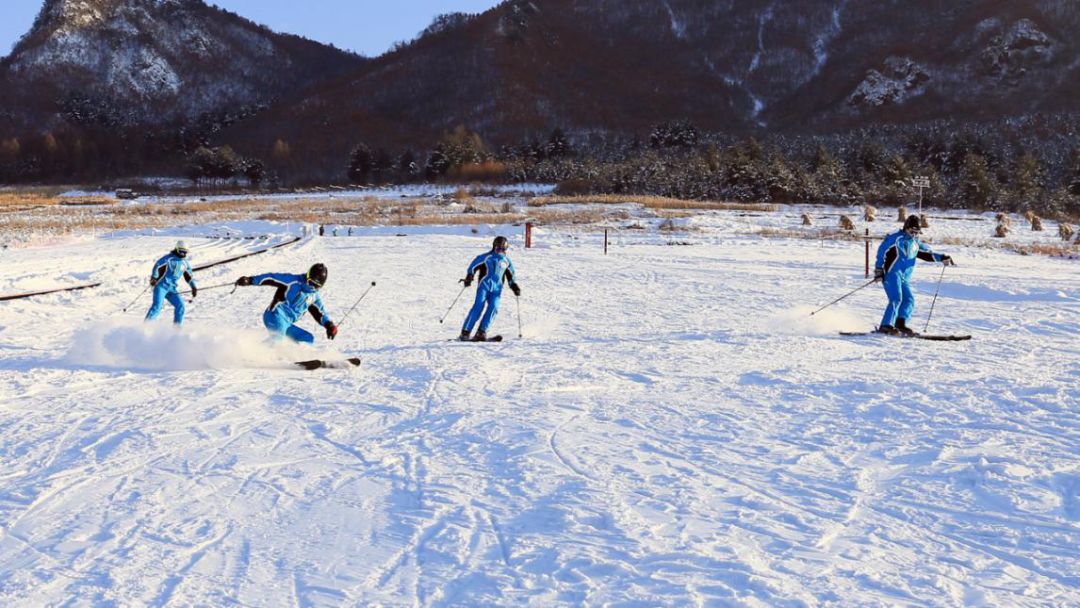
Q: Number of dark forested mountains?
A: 2